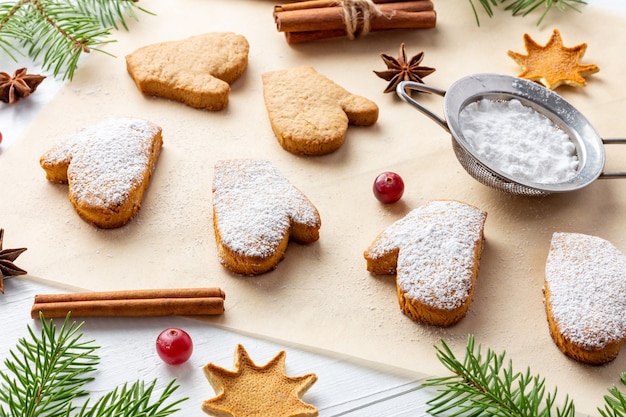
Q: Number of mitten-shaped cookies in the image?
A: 6